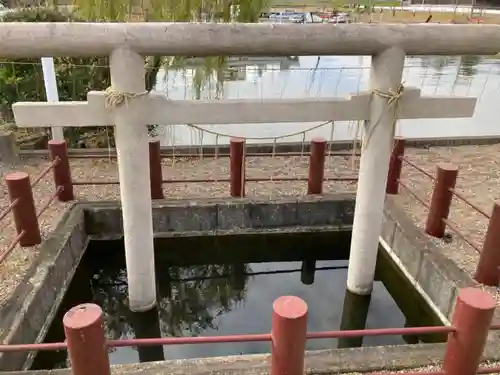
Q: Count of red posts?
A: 11